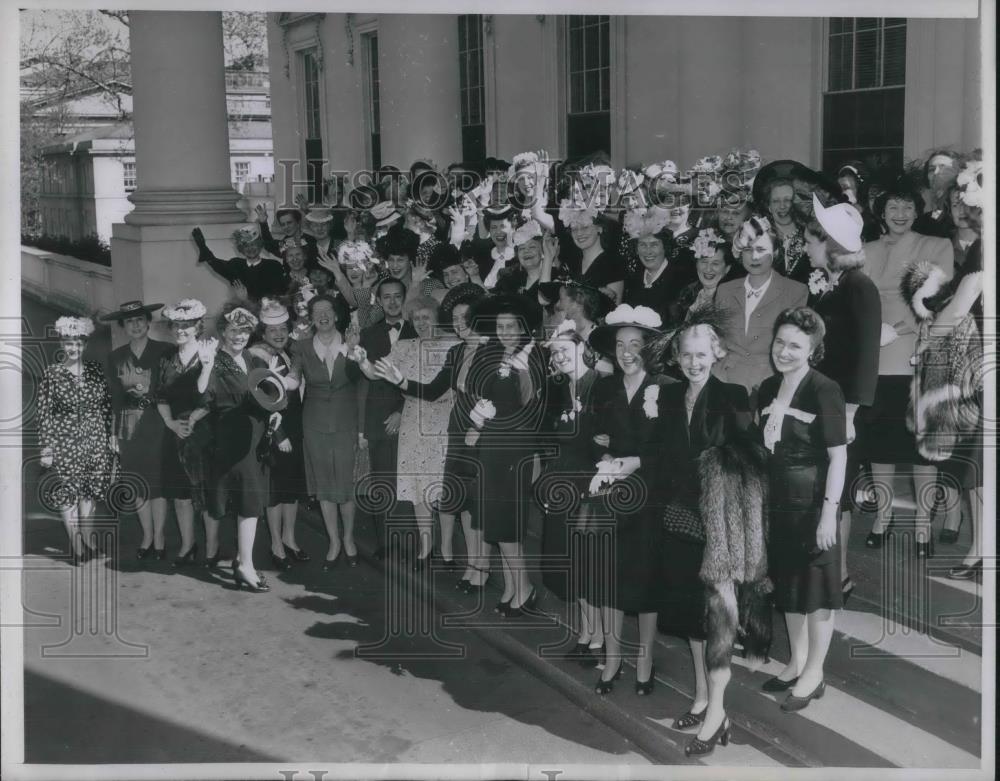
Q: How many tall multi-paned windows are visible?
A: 5